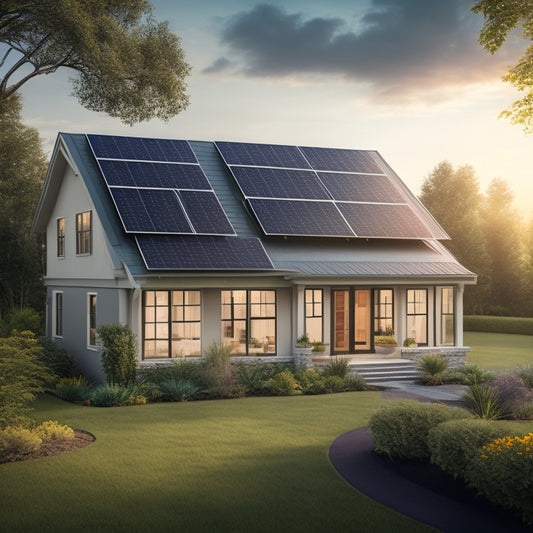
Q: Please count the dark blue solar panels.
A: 11